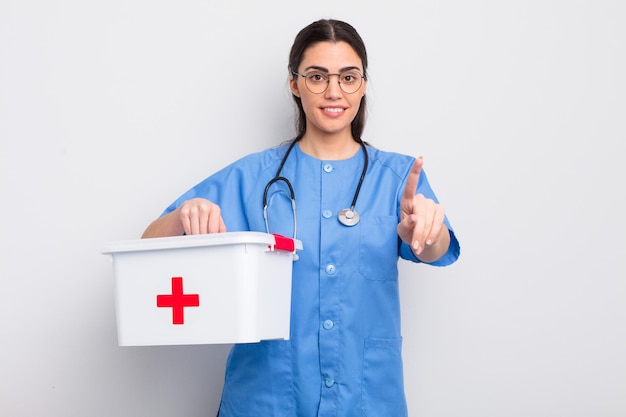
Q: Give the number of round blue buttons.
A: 5